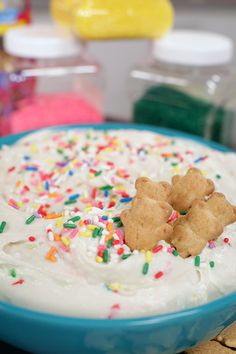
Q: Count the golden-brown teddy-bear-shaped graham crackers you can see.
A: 3